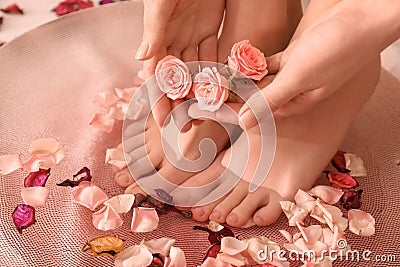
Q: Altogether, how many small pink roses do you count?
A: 3